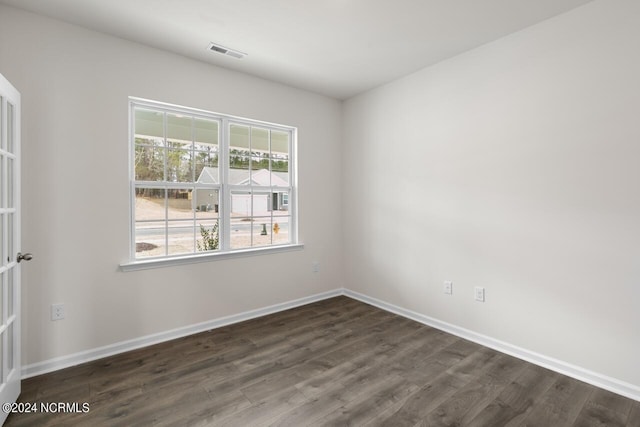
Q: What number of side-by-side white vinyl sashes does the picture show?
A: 2